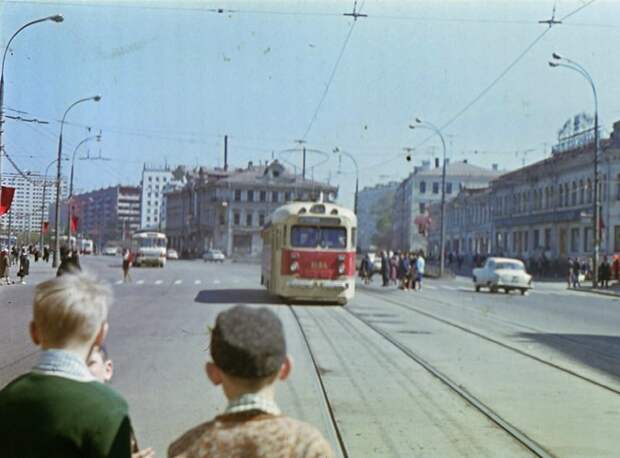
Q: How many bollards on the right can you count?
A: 0